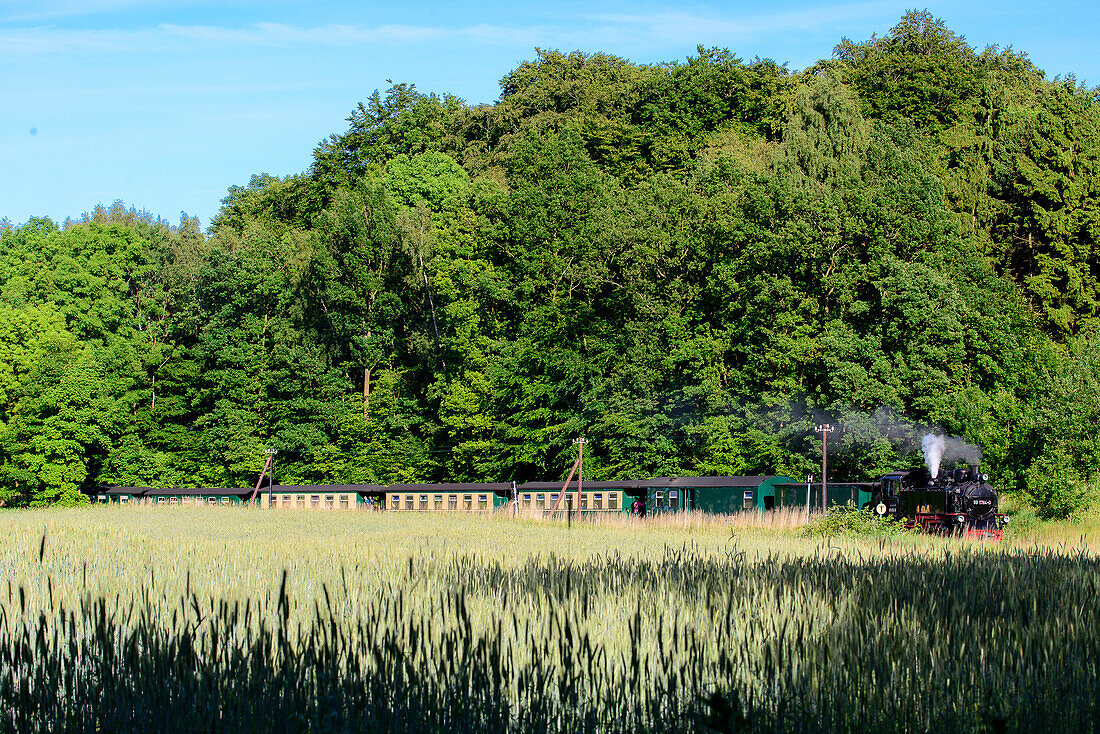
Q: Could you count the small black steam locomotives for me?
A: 1